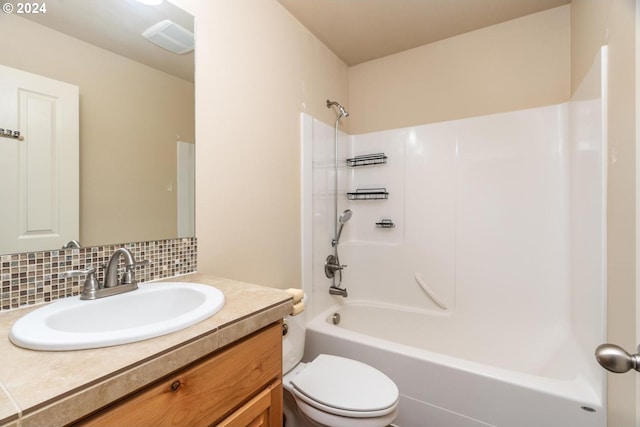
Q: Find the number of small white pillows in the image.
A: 0